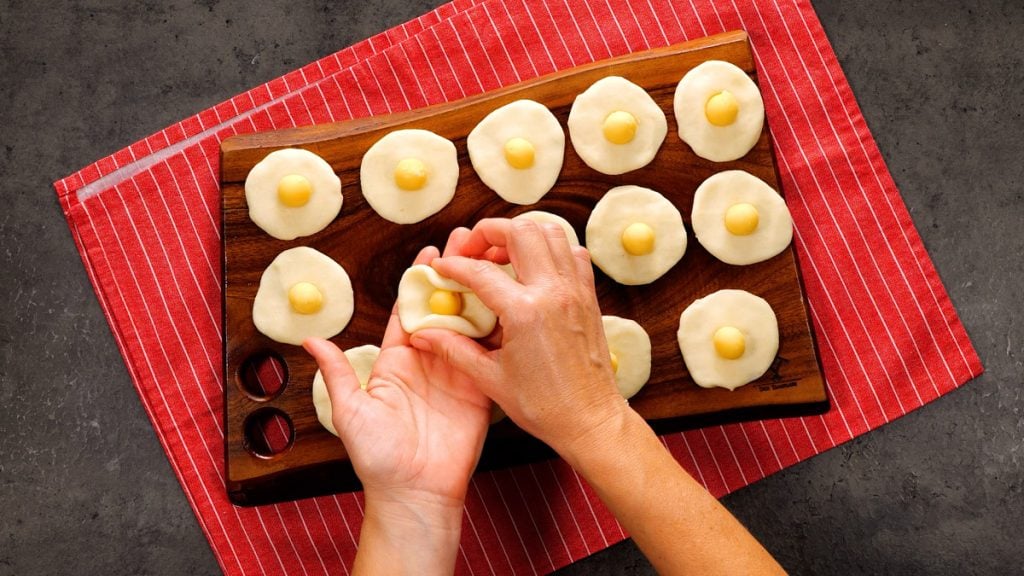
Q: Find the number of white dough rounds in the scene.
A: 13